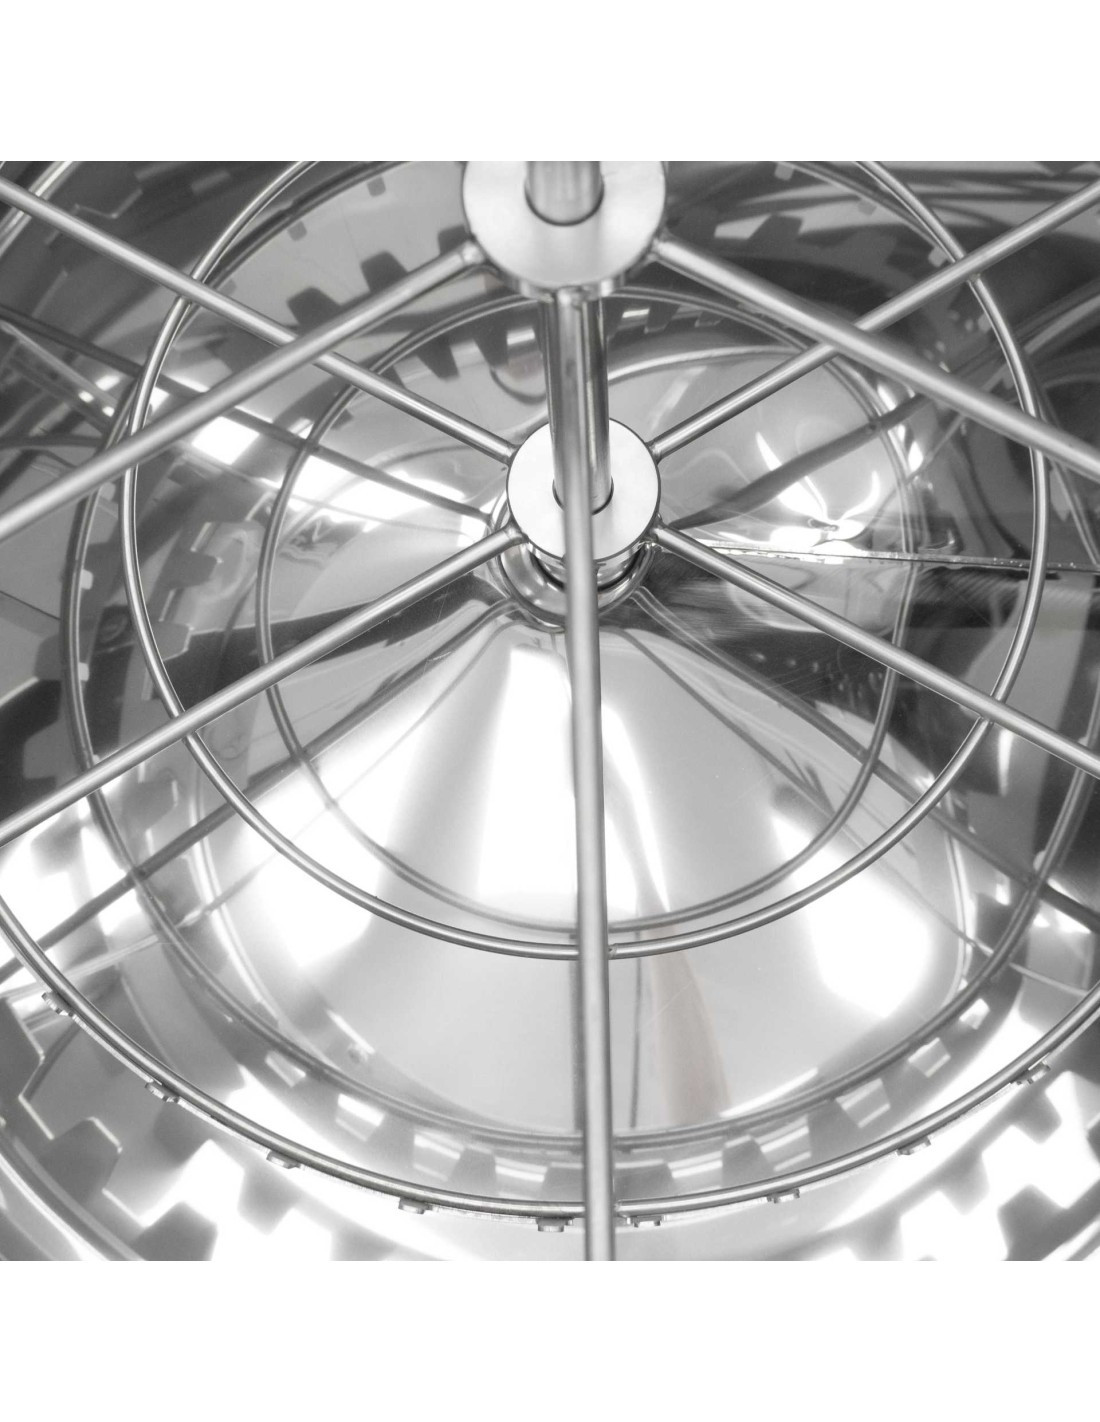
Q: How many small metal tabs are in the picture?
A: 9